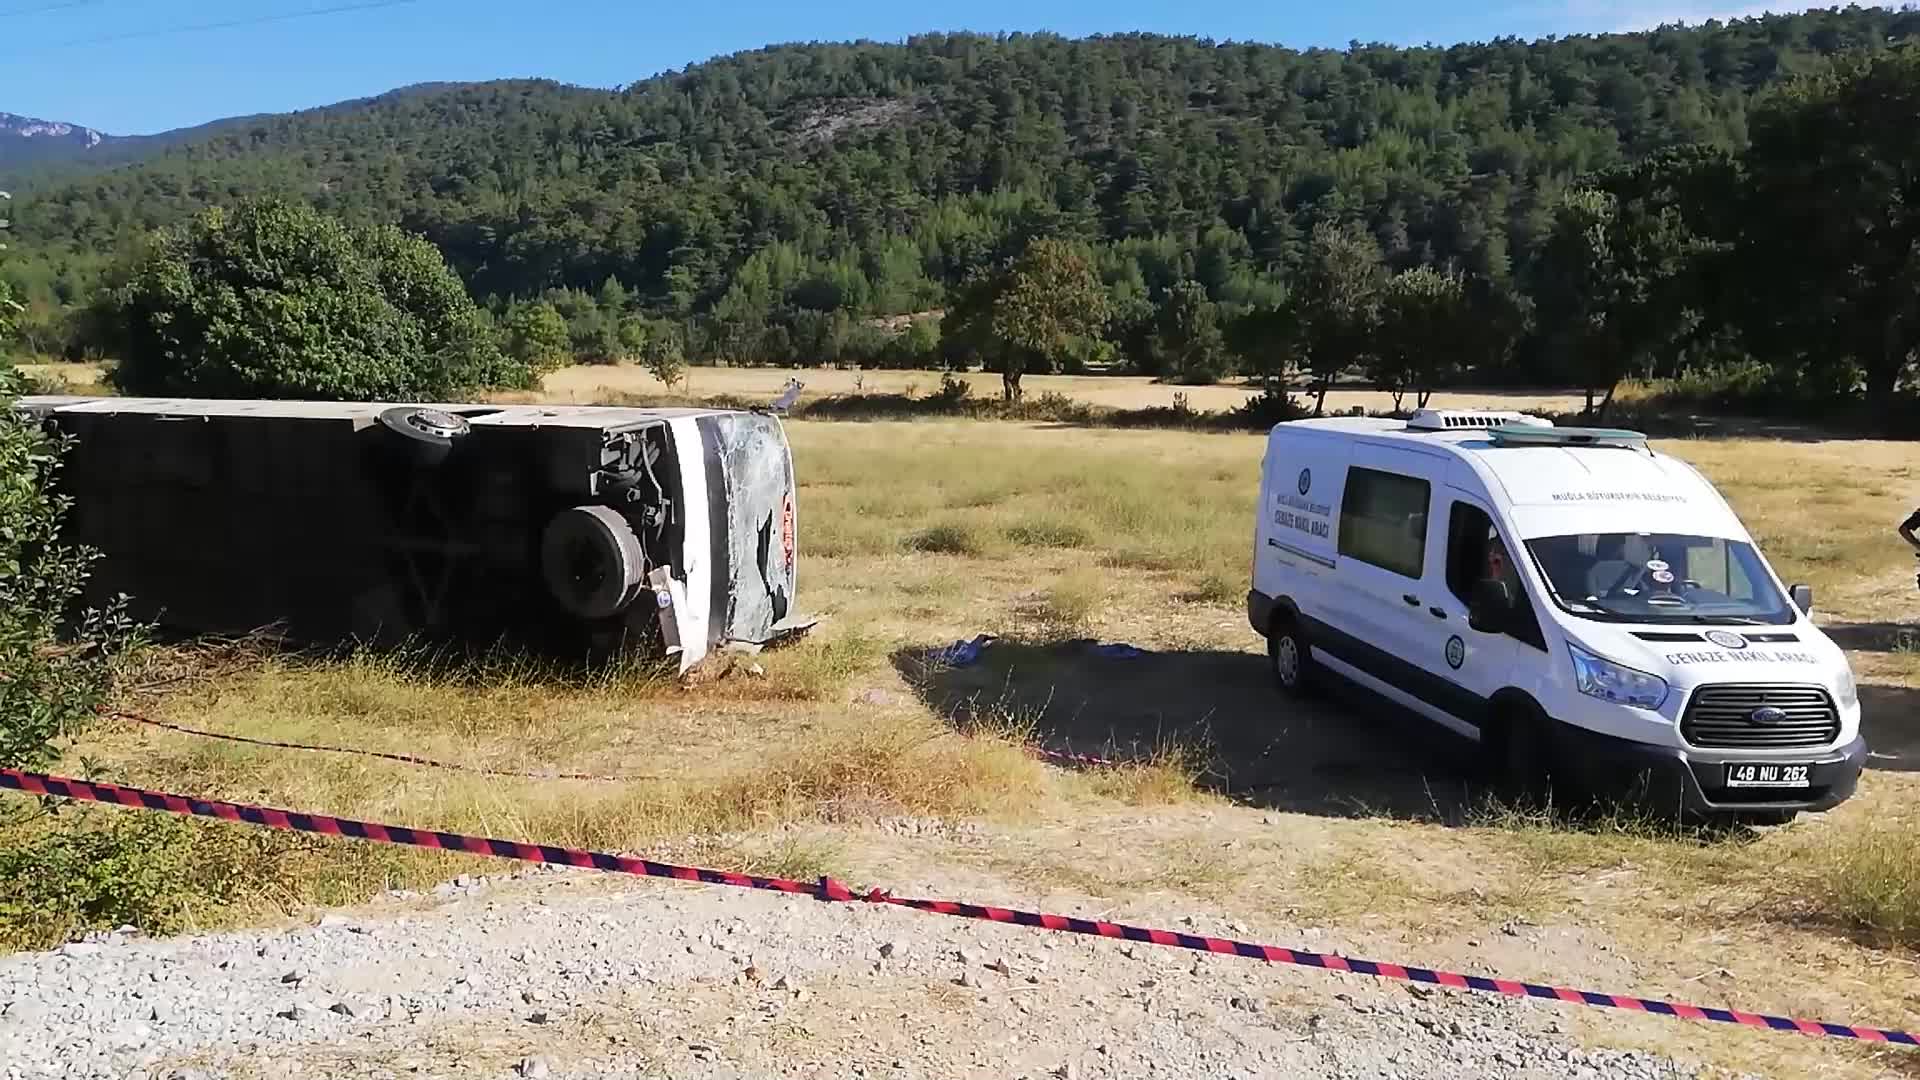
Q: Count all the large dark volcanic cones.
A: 0